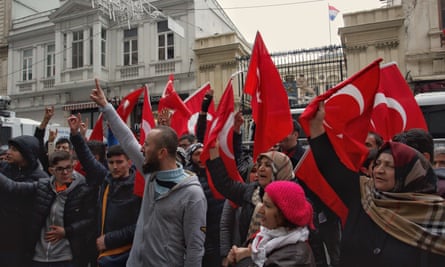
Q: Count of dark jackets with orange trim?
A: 1